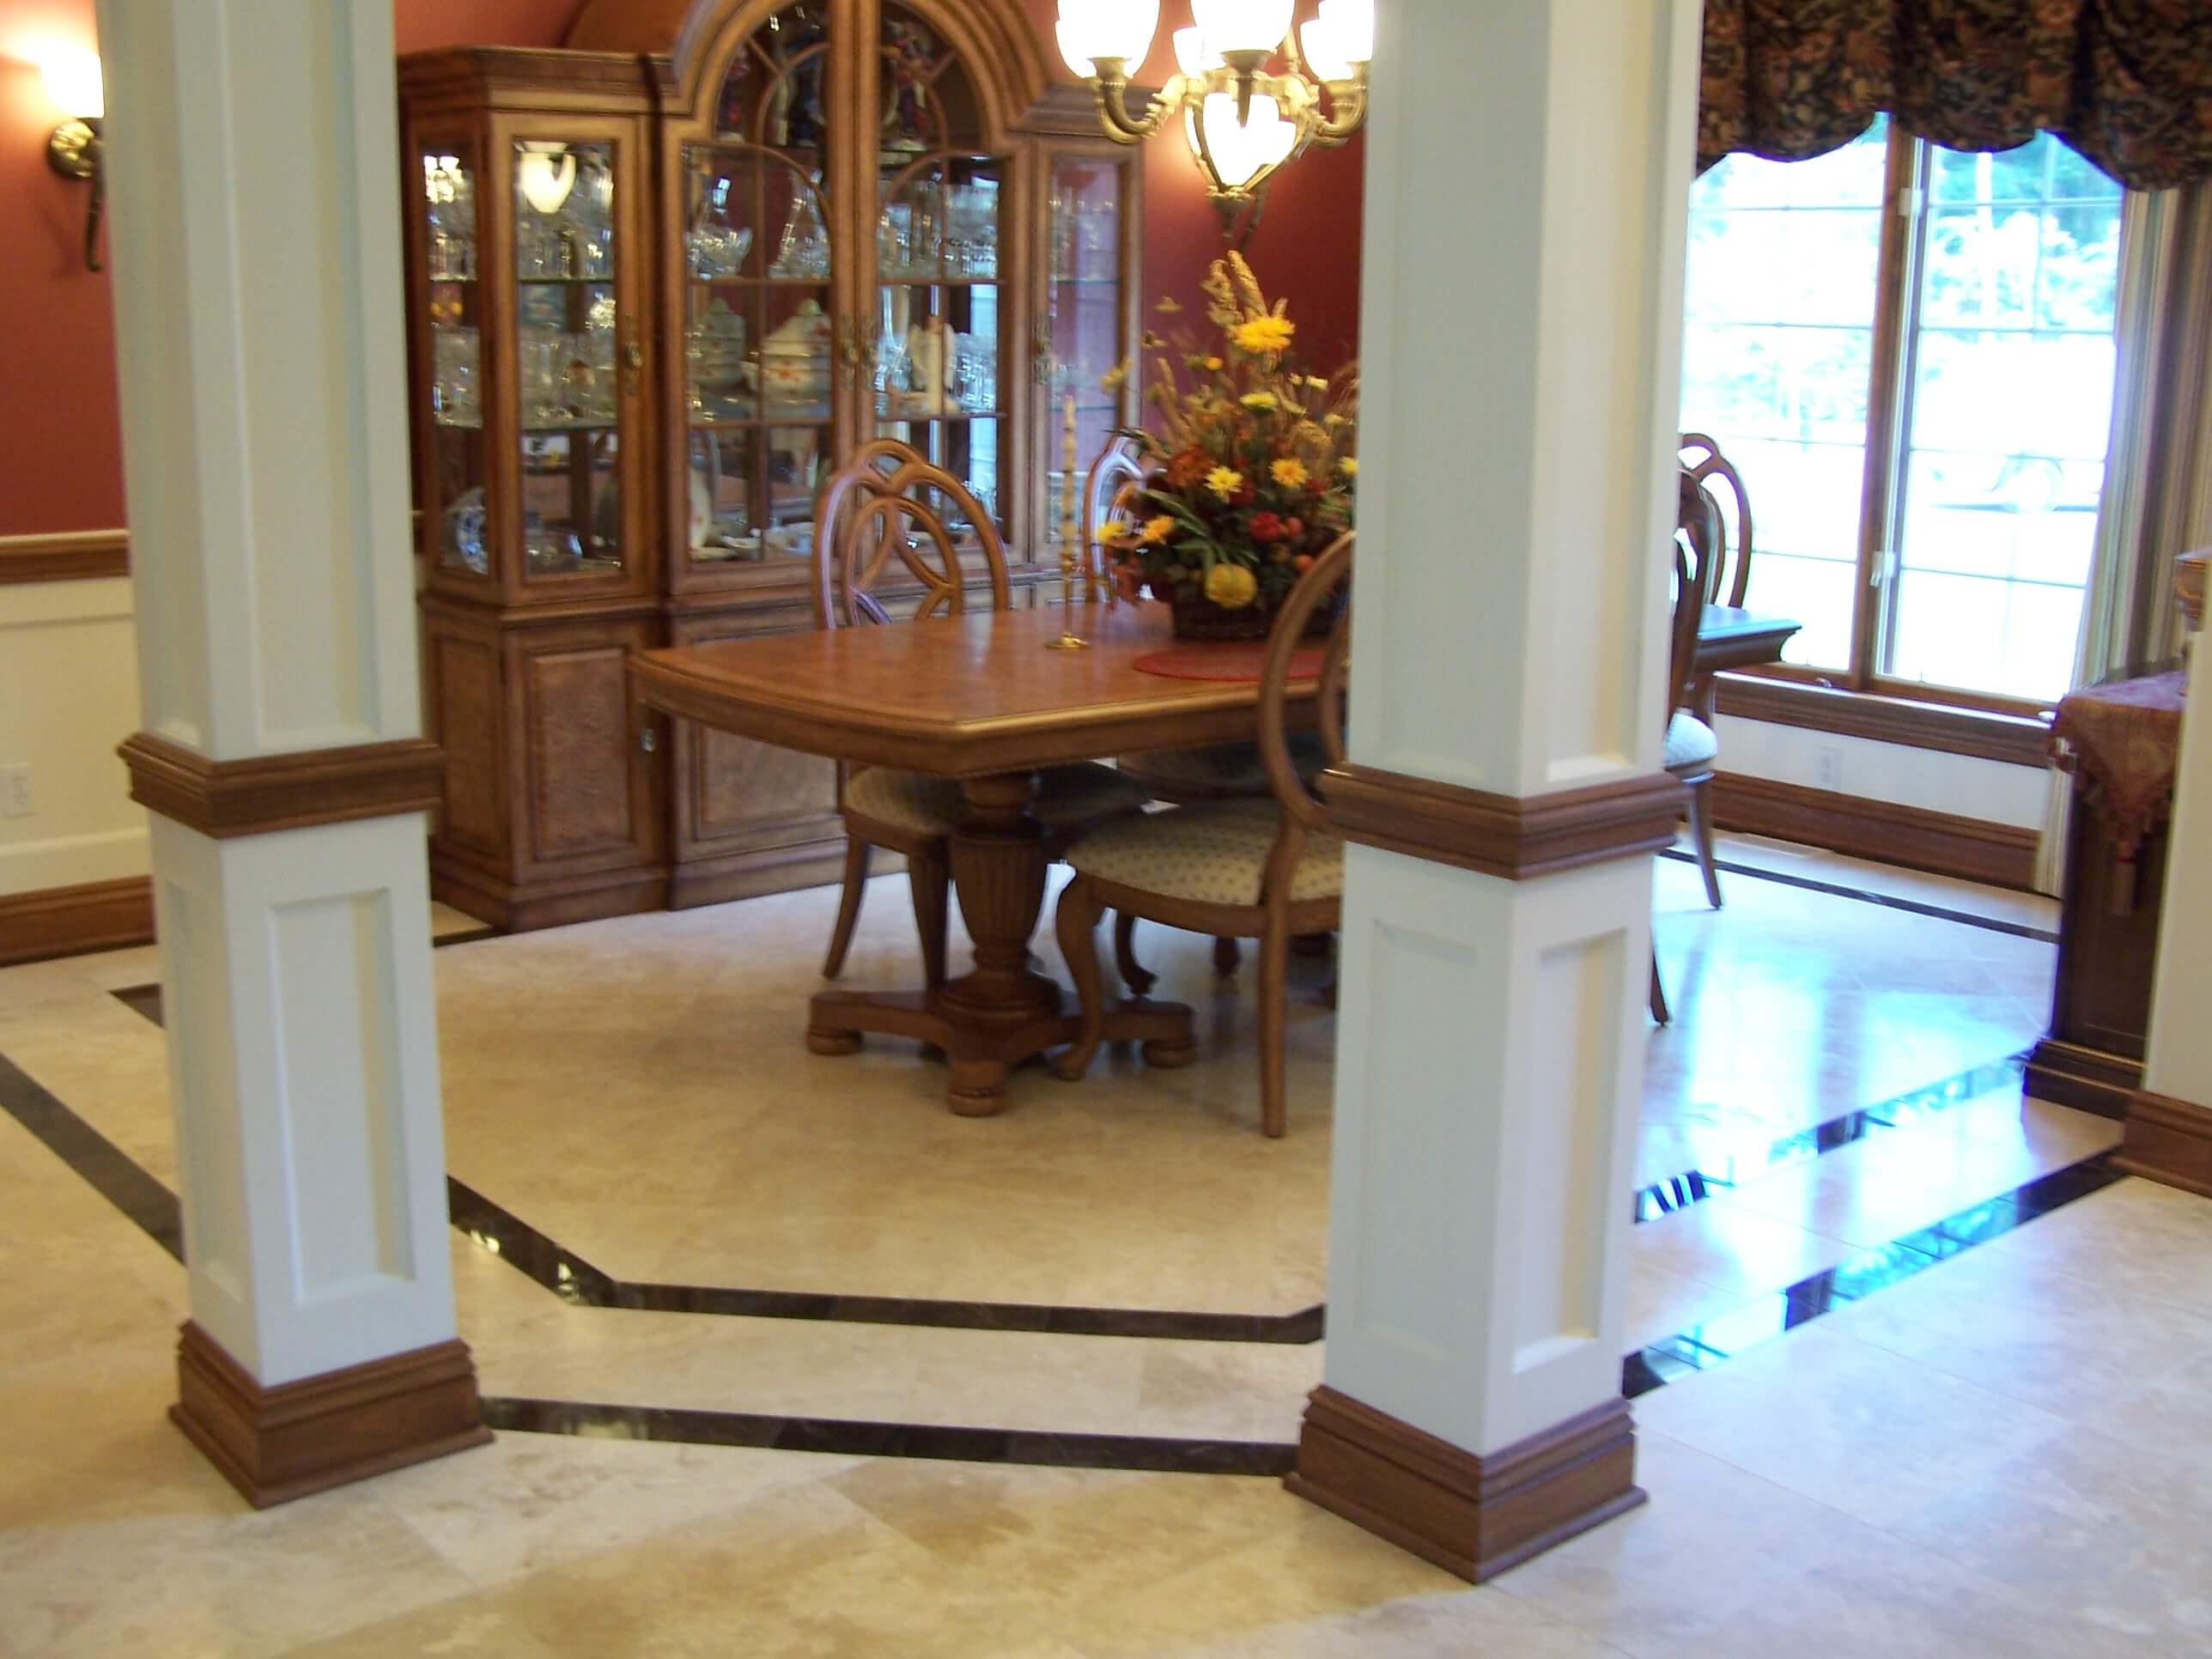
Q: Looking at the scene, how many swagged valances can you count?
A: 1